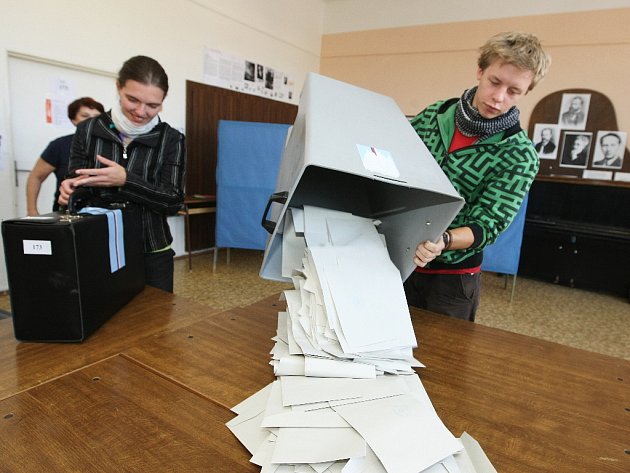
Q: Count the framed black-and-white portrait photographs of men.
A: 4